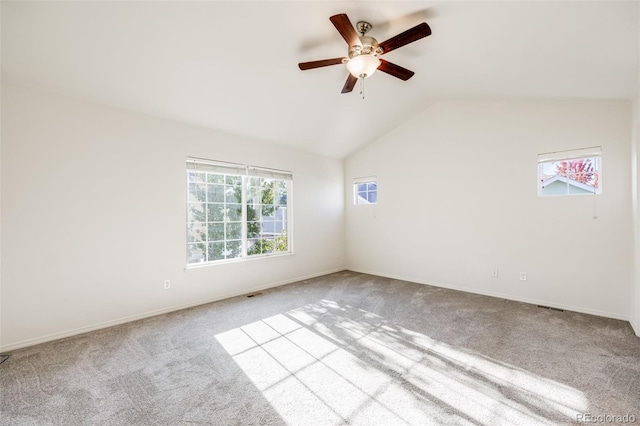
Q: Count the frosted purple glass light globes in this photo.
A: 0